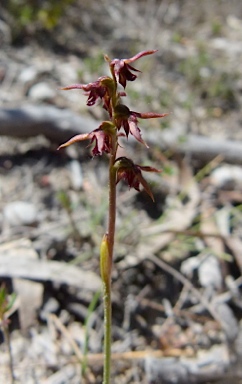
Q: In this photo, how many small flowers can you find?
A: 5